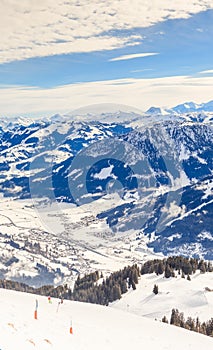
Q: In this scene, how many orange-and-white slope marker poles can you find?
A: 2